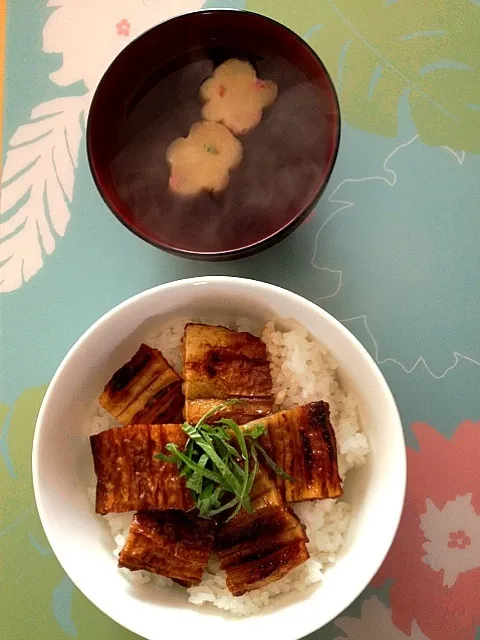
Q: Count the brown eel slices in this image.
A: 6